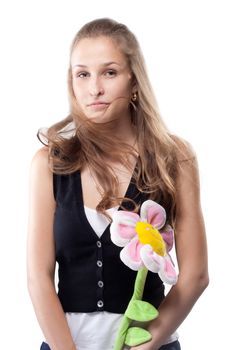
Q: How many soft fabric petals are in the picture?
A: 6